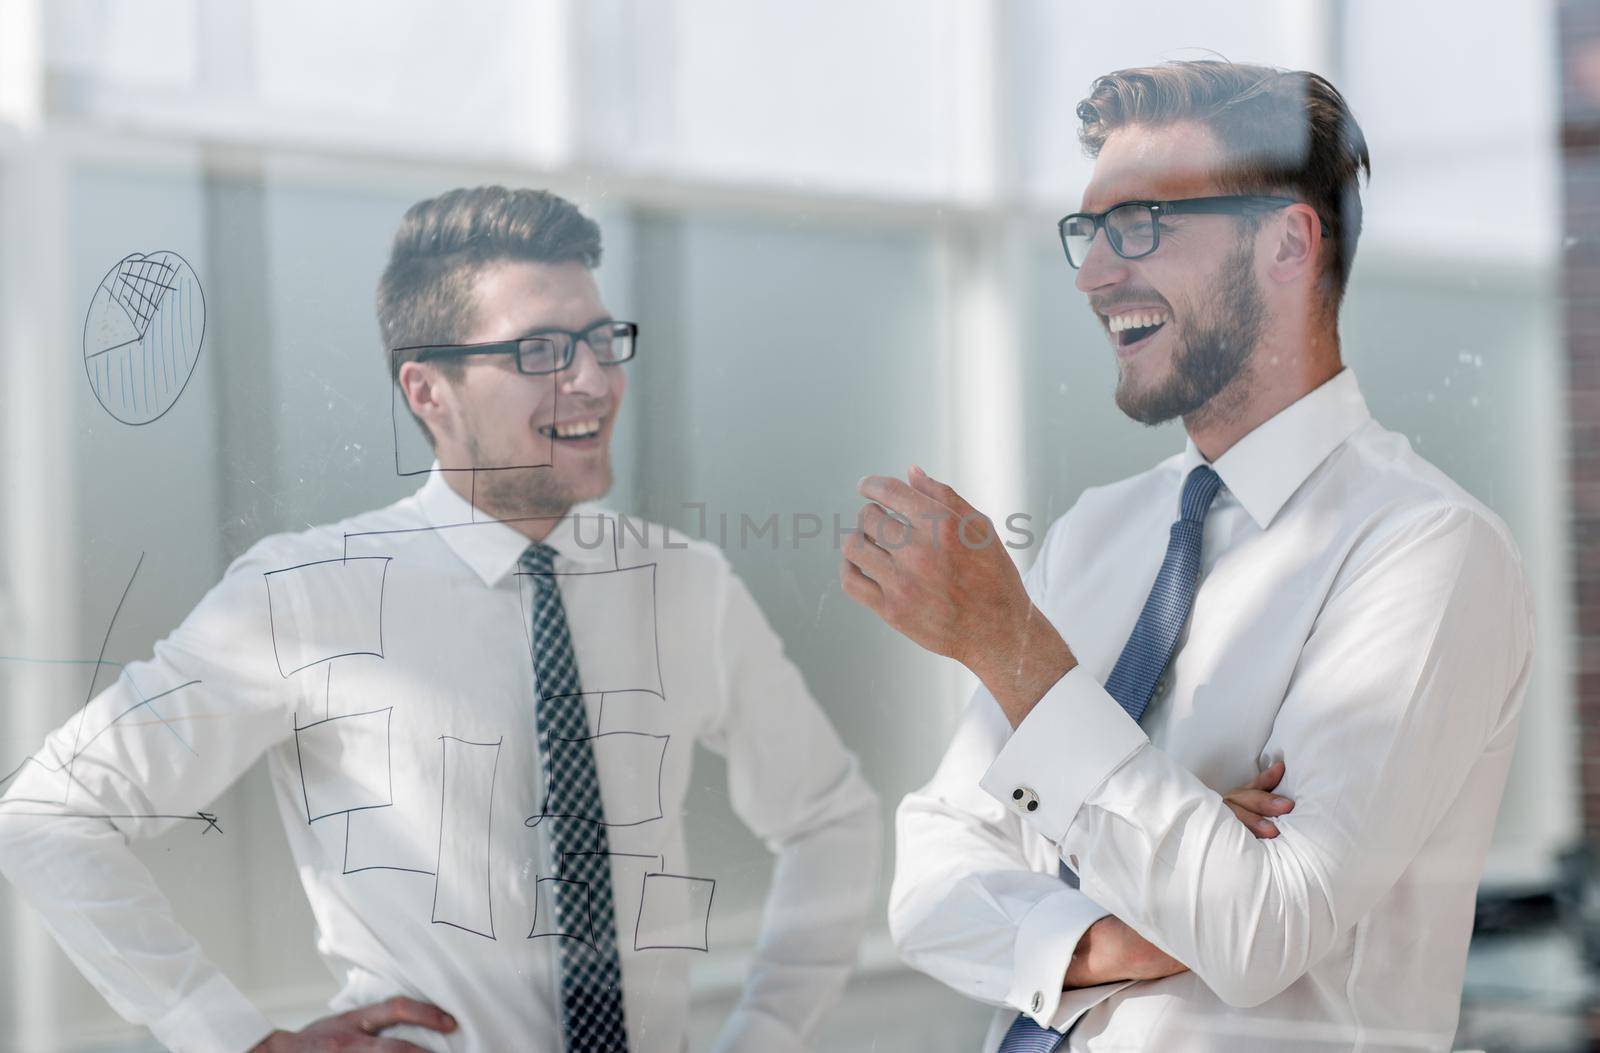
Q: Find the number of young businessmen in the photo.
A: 2